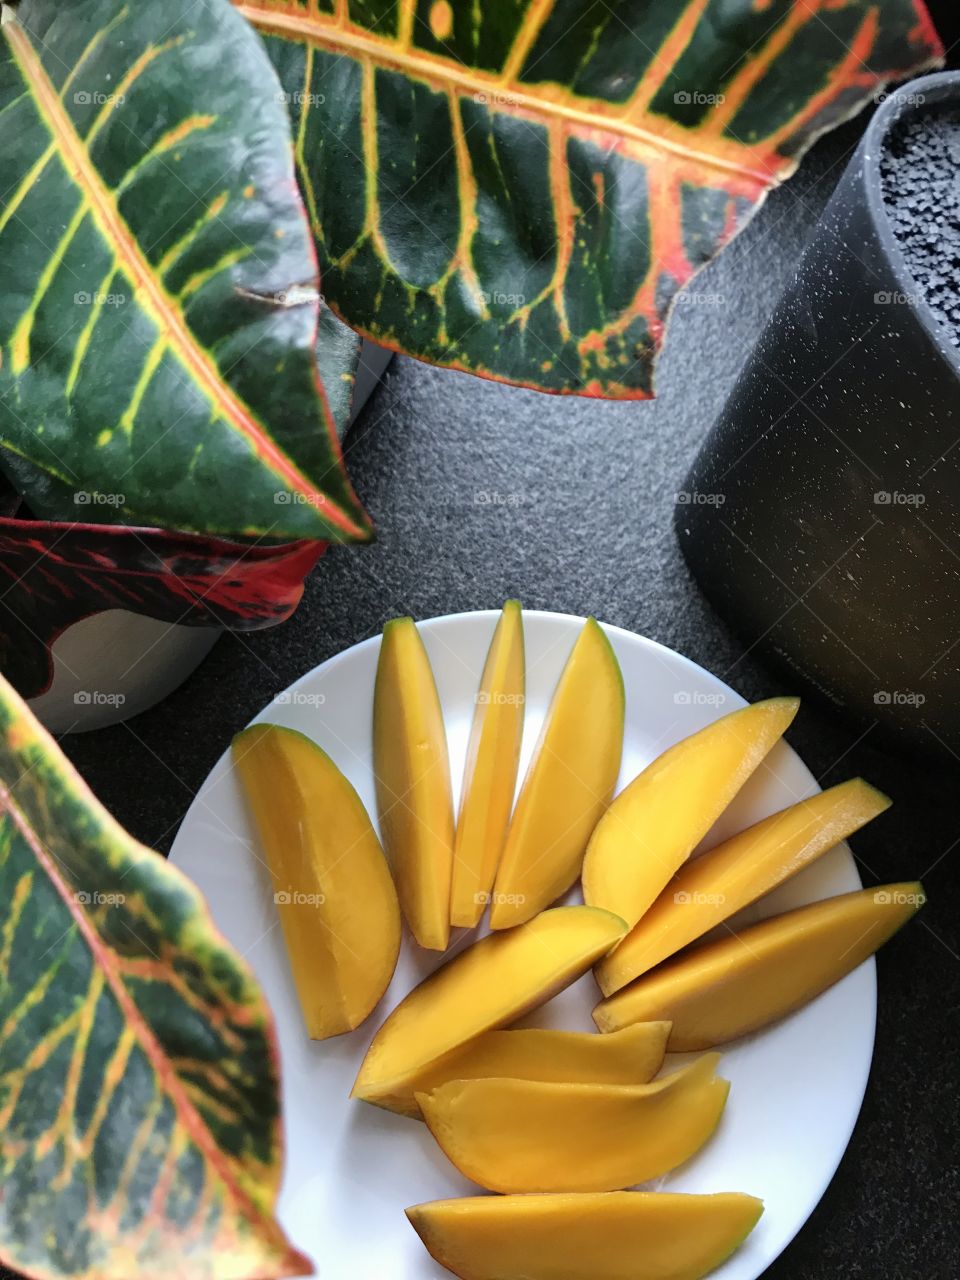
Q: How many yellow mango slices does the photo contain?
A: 11